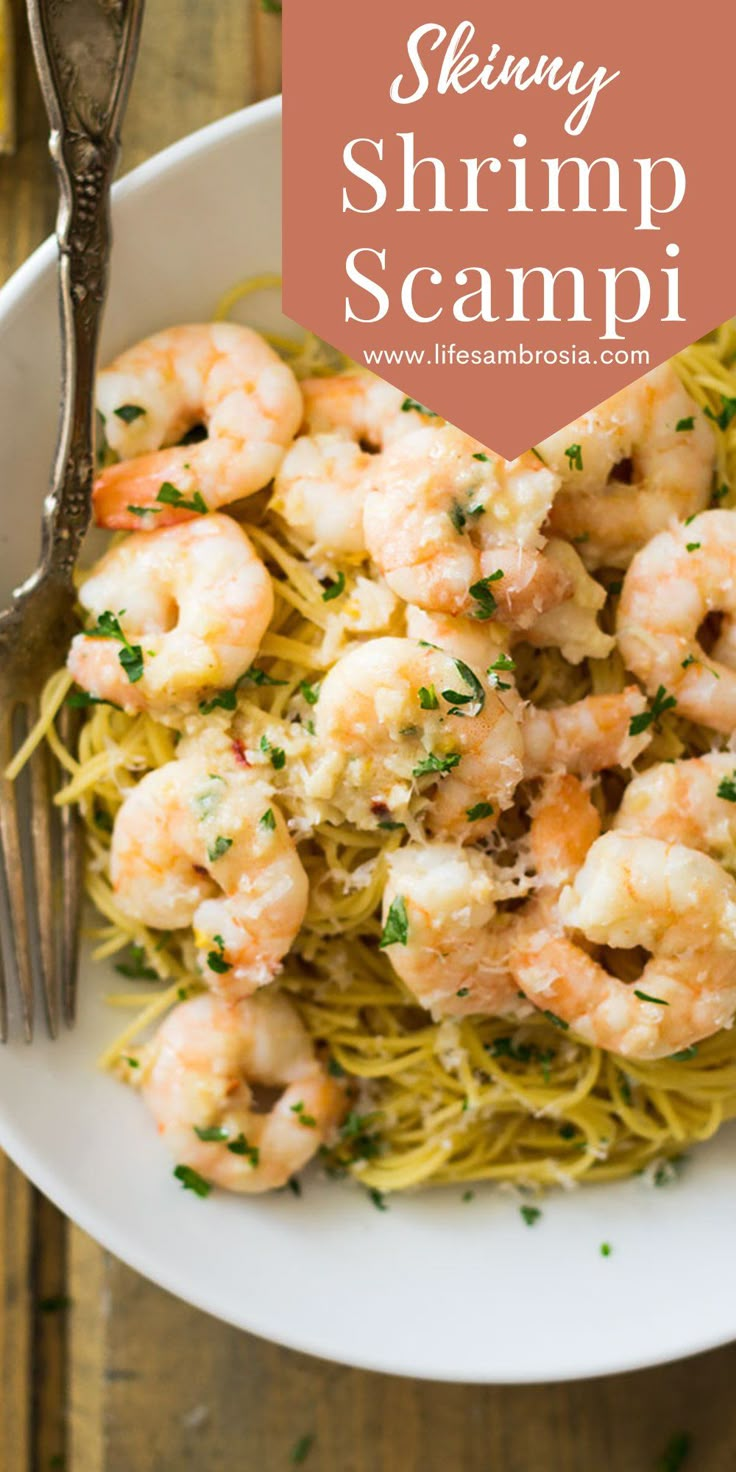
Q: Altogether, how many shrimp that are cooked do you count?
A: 13